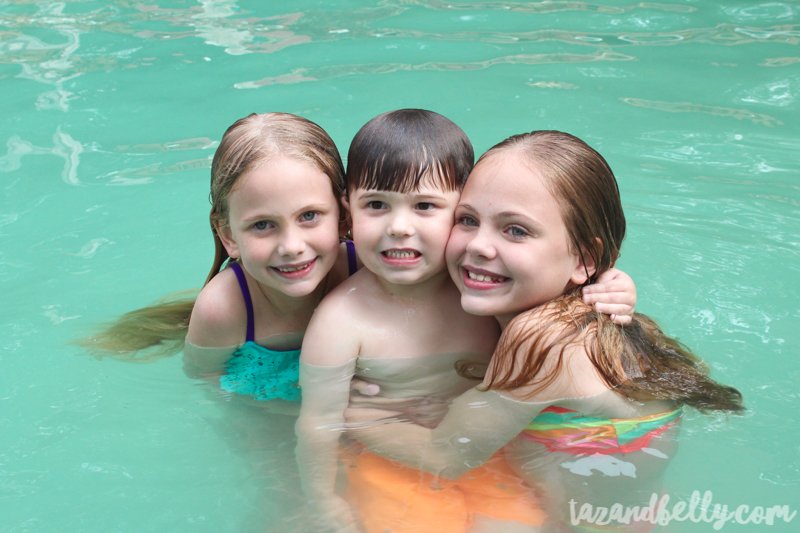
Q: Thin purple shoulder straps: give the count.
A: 2